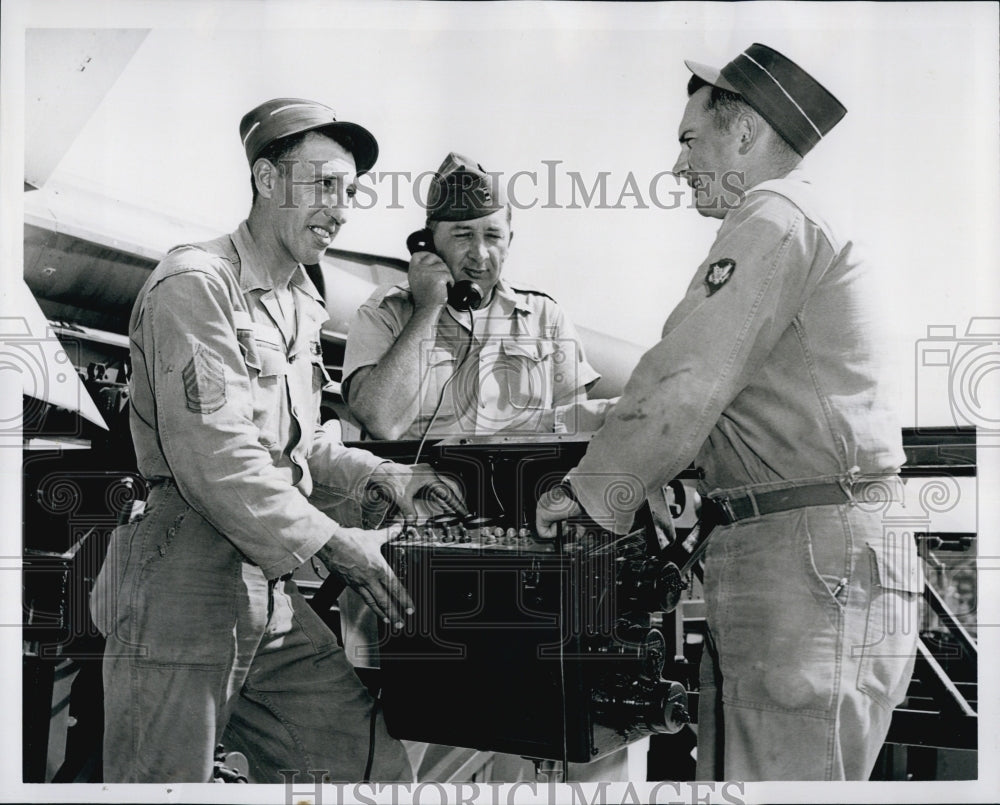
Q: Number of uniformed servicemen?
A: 3